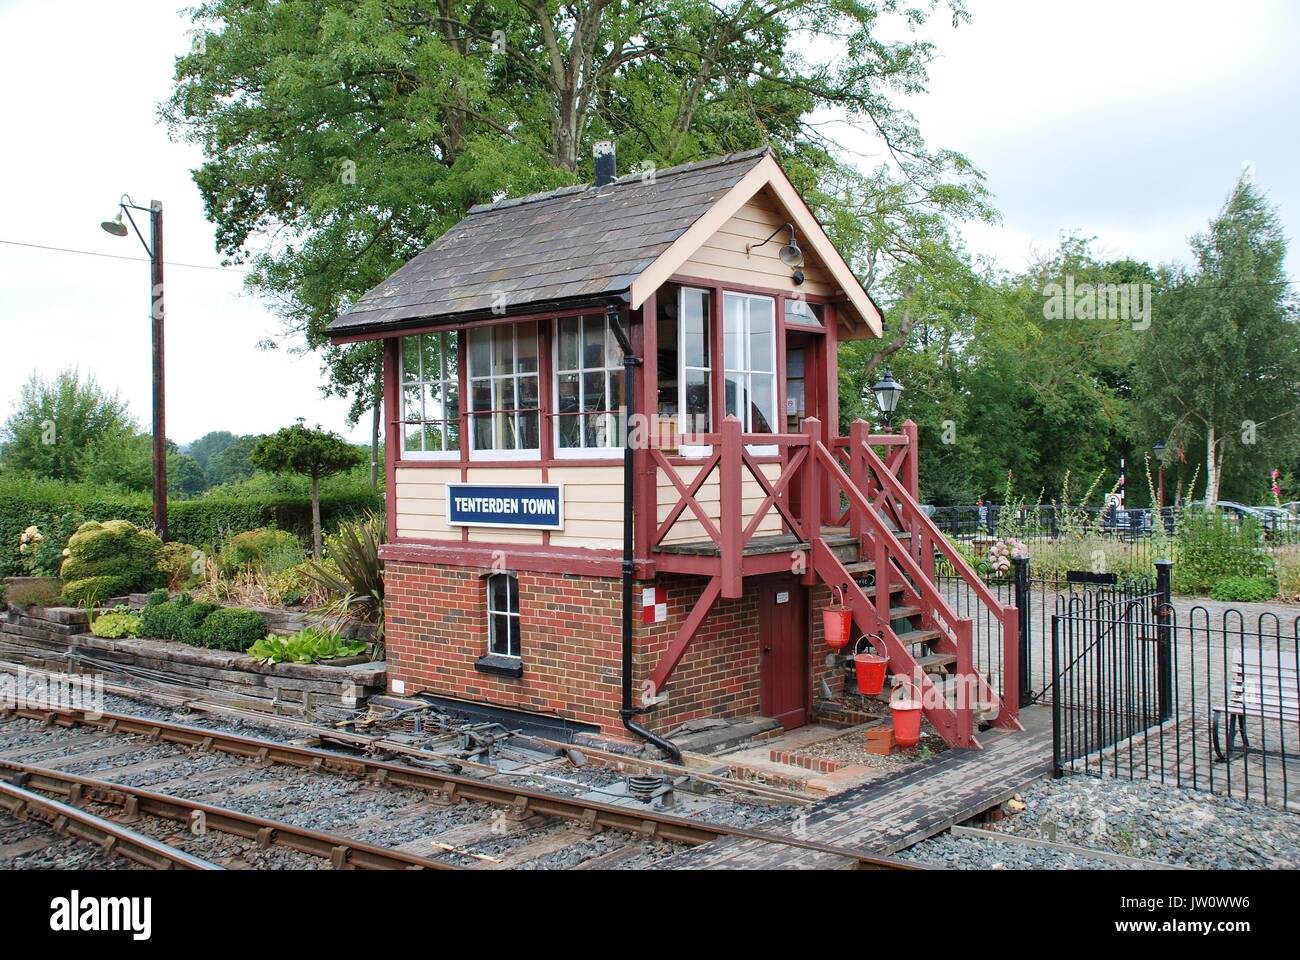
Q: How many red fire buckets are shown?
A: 3